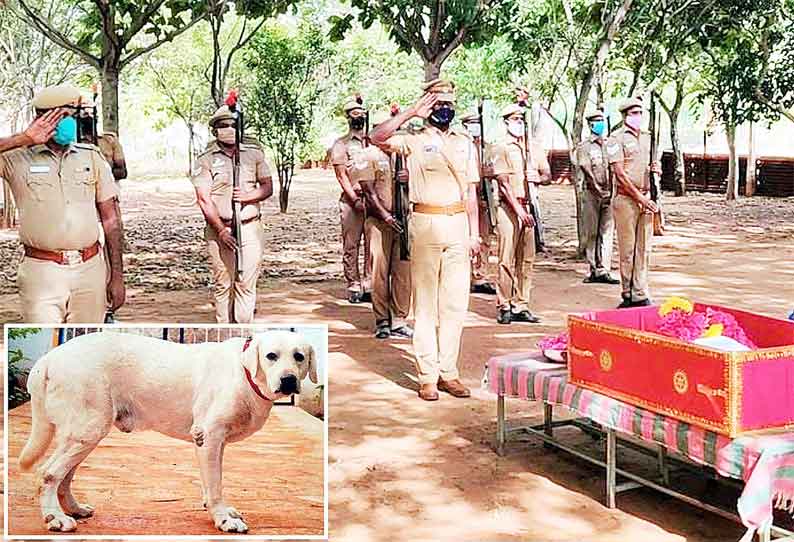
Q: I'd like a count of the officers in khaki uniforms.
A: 10